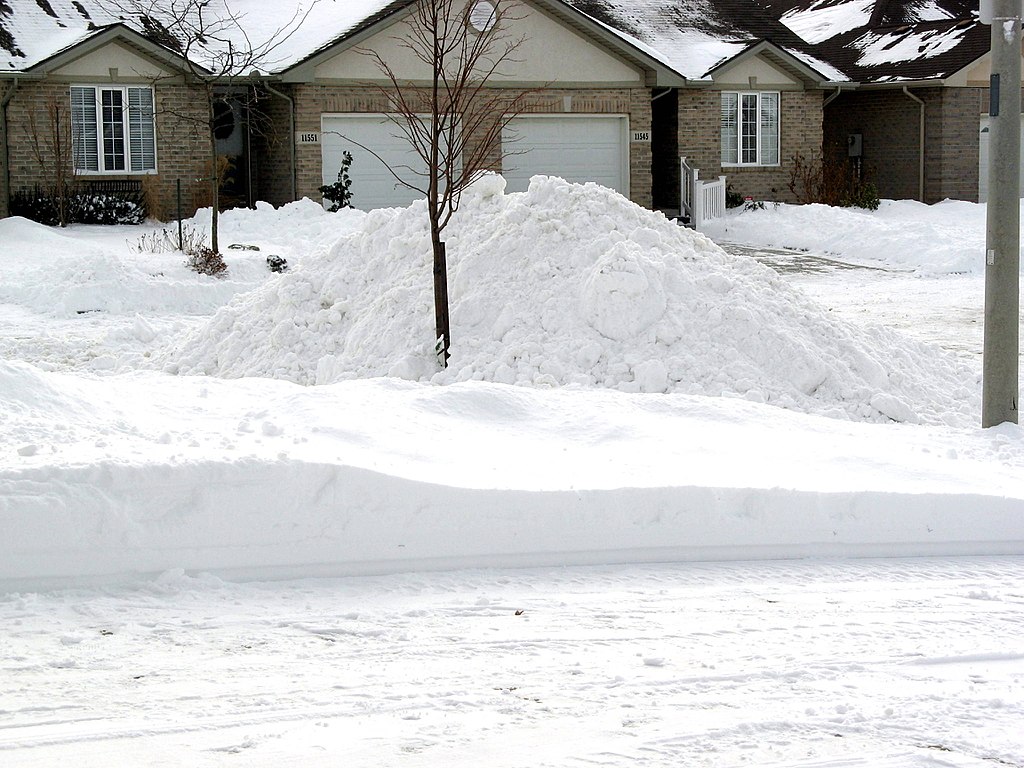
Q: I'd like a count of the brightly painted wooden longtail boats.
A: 0